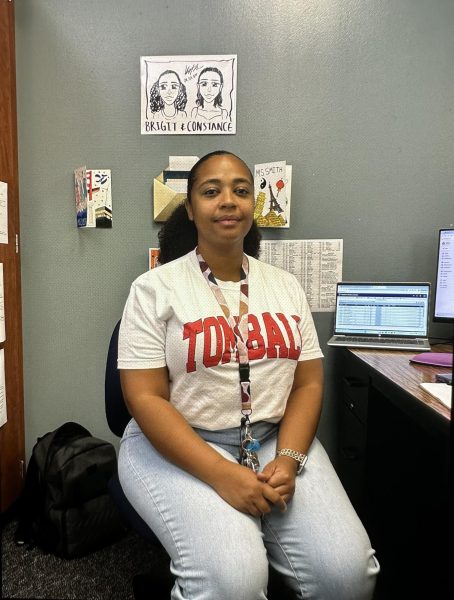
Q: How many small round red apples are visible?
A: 0